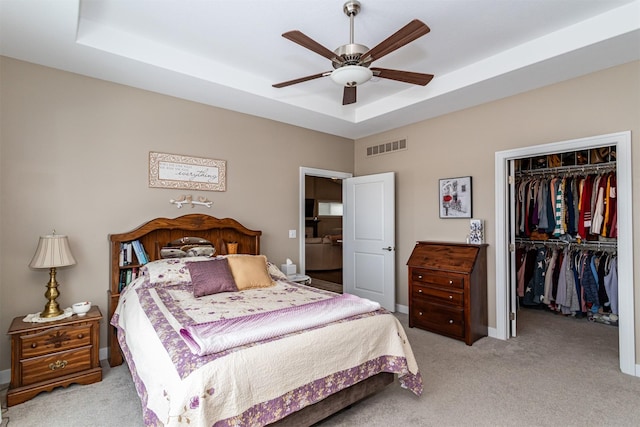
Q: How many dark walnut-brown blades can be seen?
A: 5